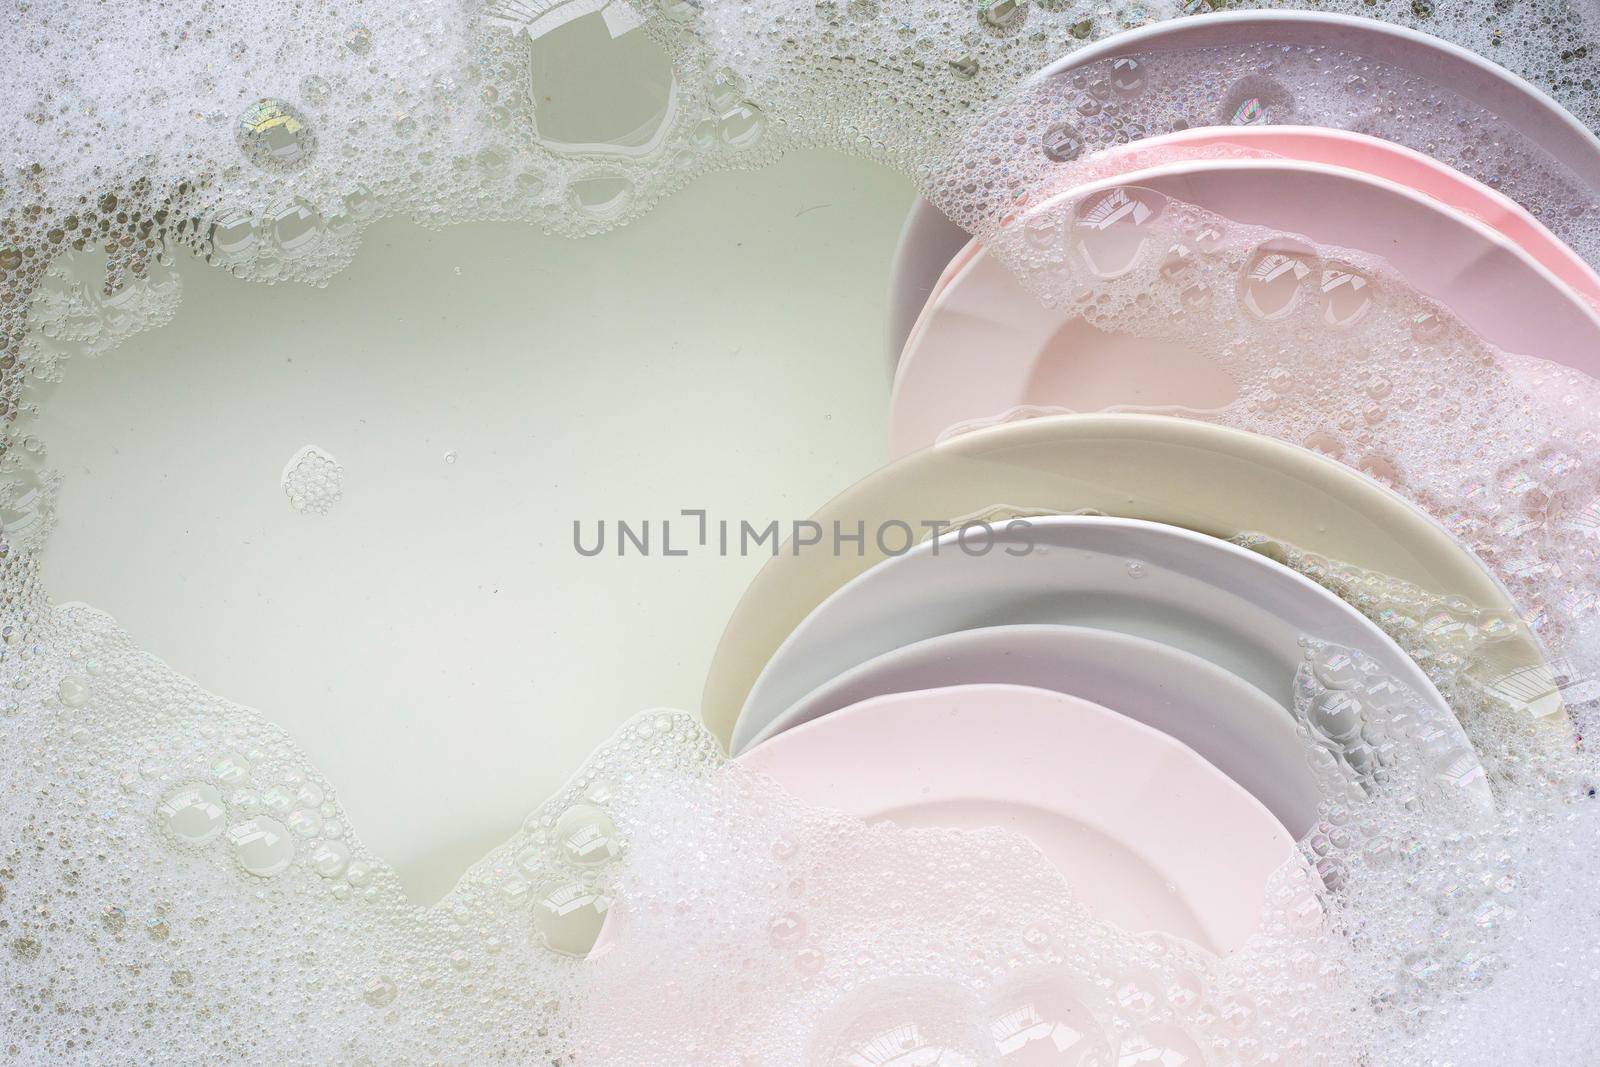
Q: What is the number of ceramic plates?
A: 7